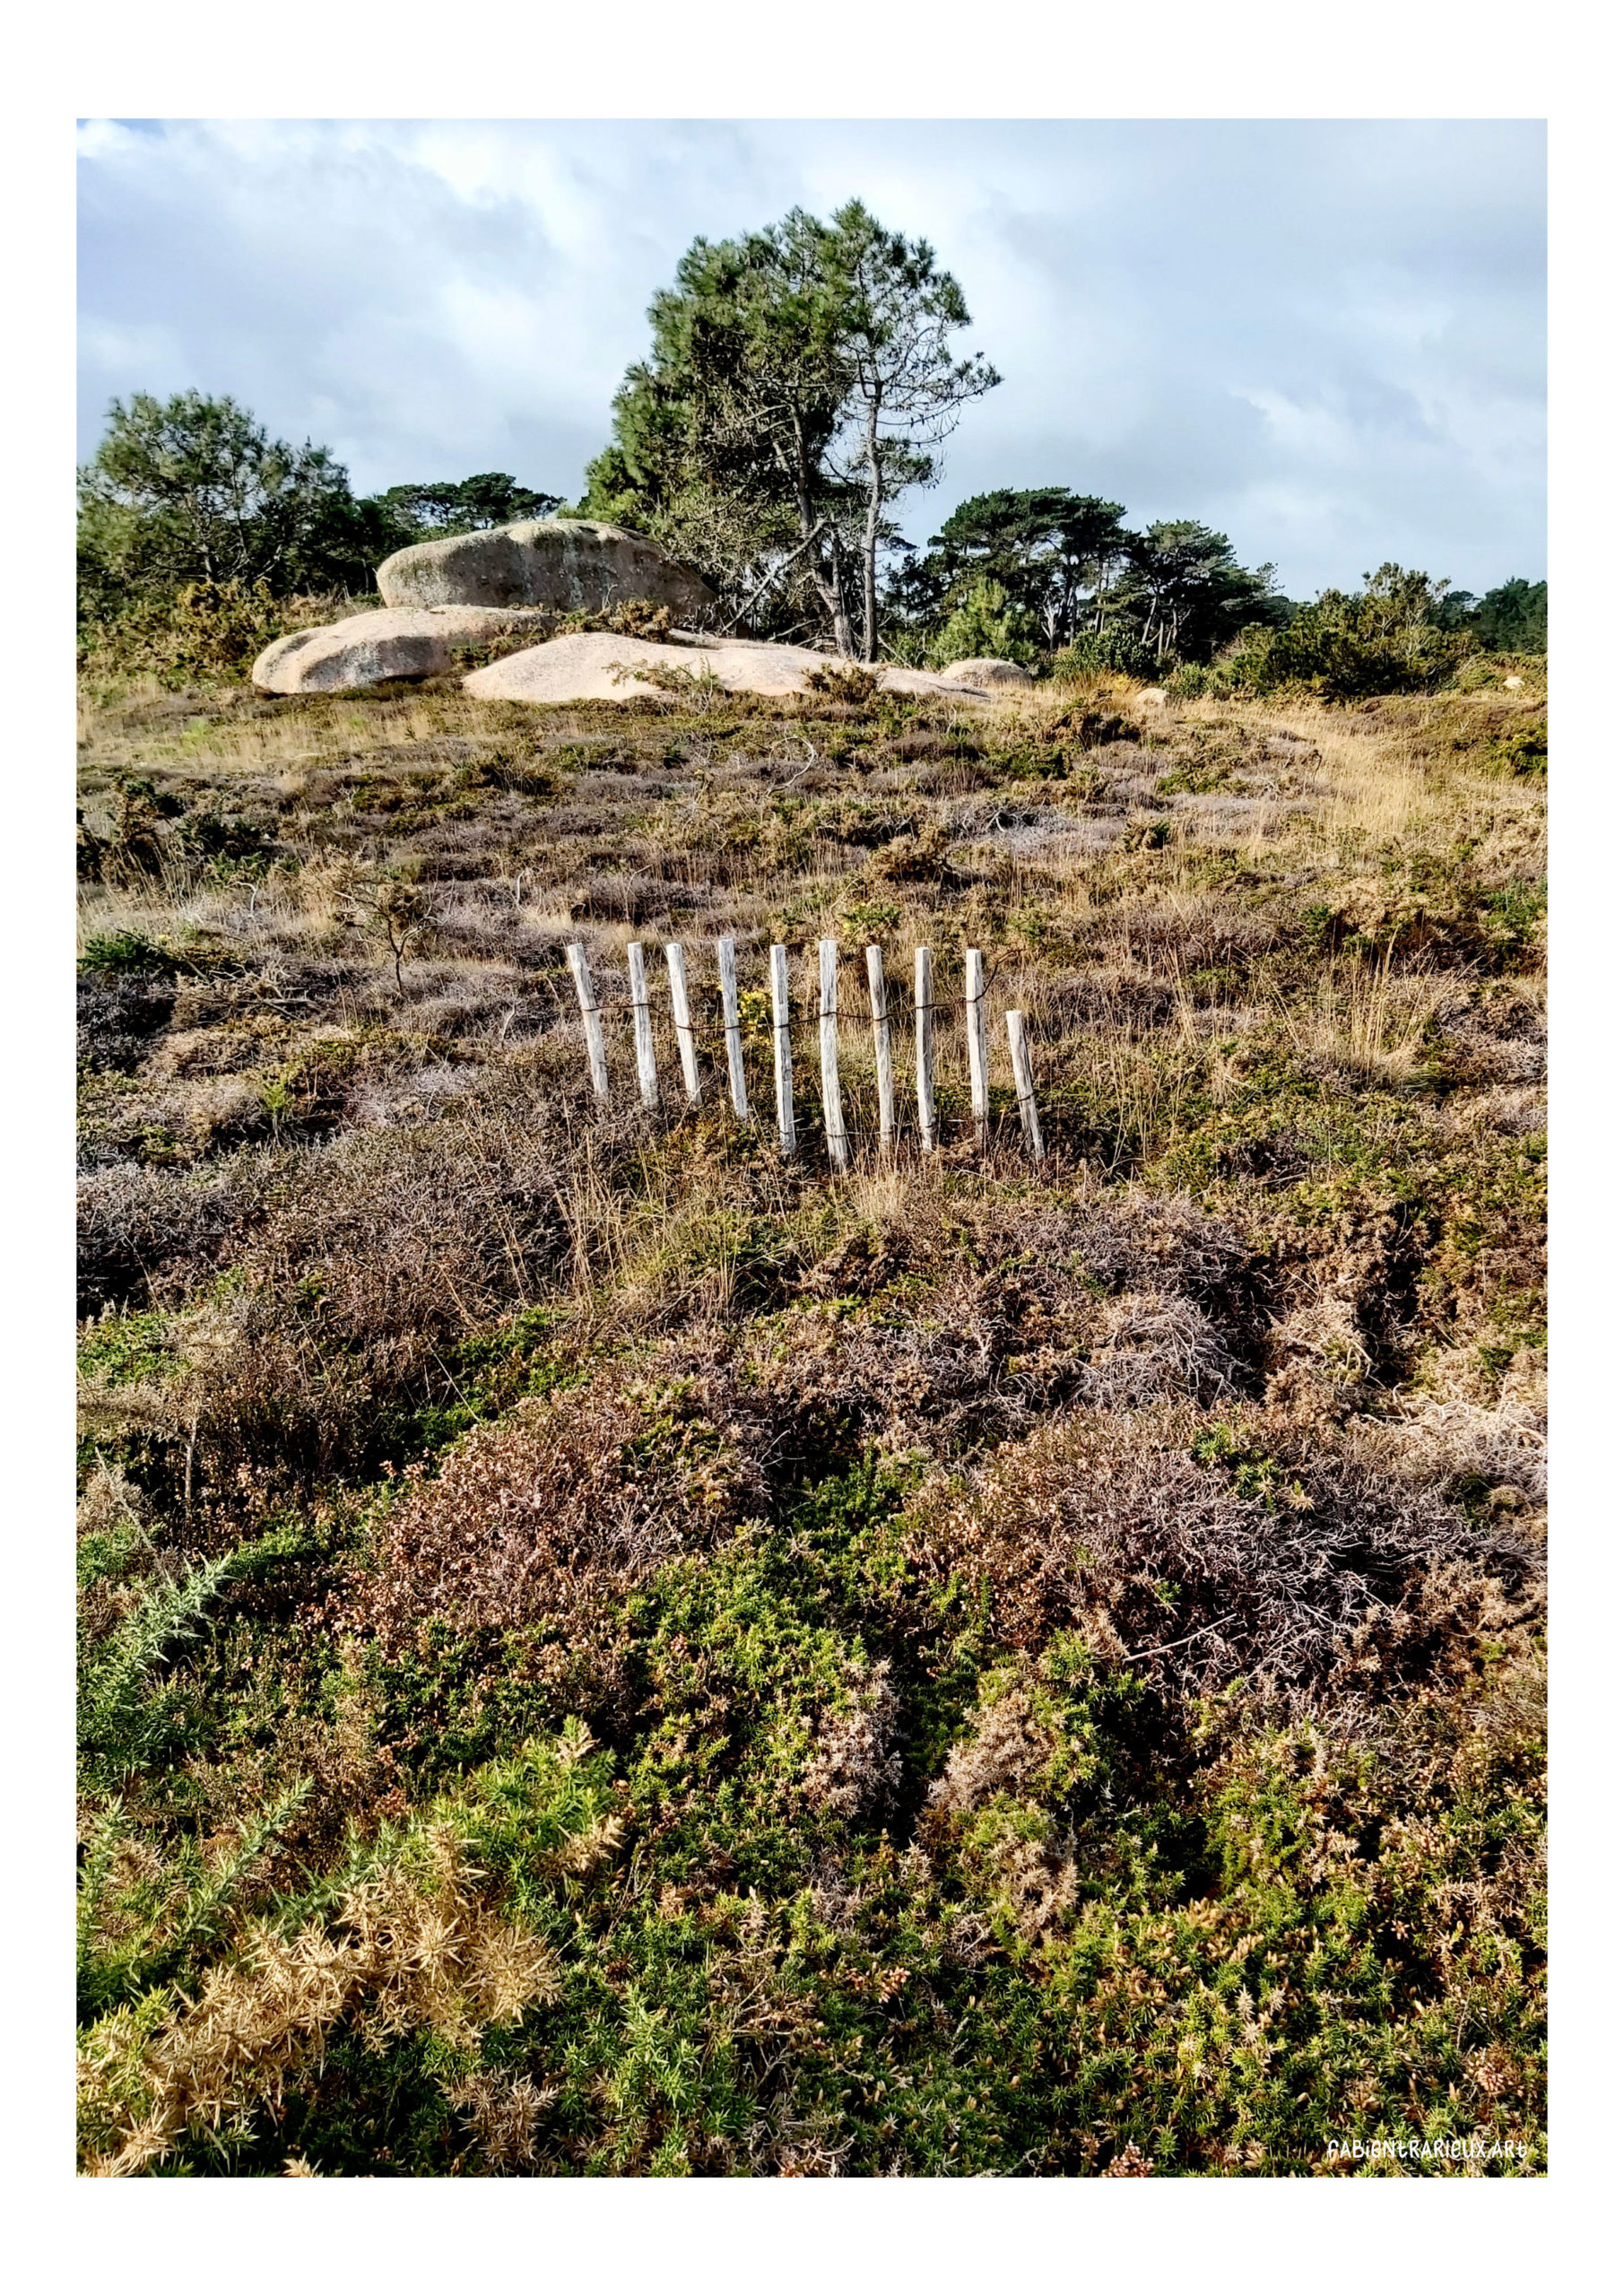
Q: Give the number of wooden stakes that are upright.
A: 10